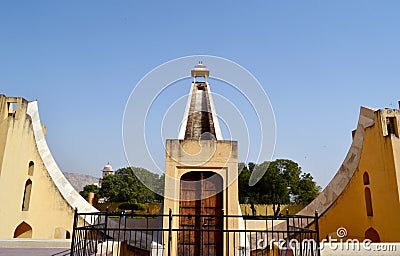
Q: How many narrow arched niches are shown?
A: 4